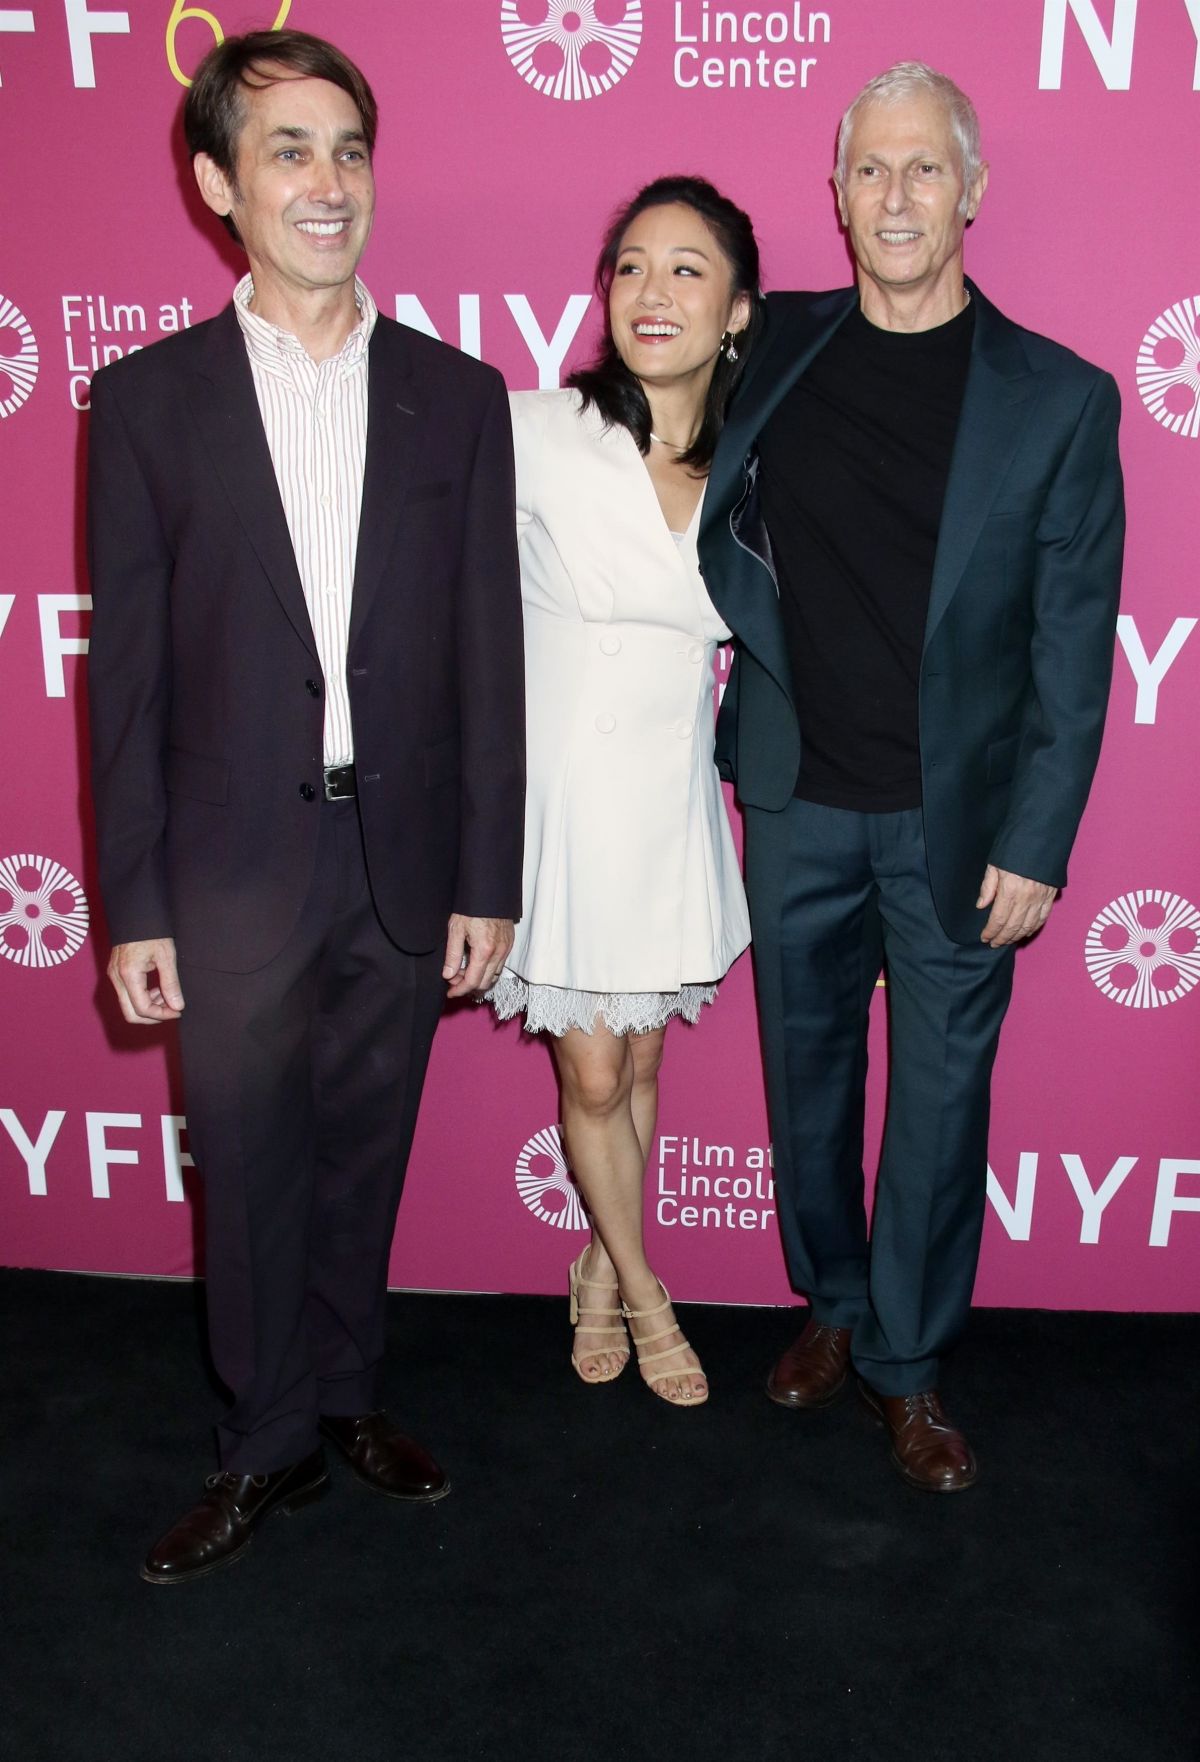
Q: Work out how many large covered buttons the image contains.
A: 4